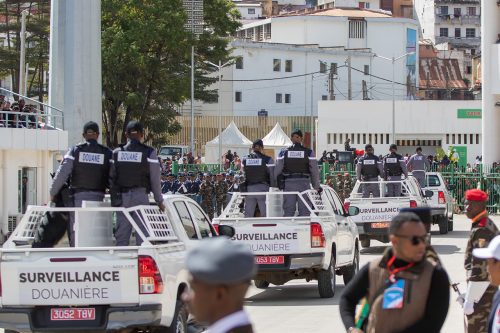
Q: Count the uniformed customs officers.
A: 7